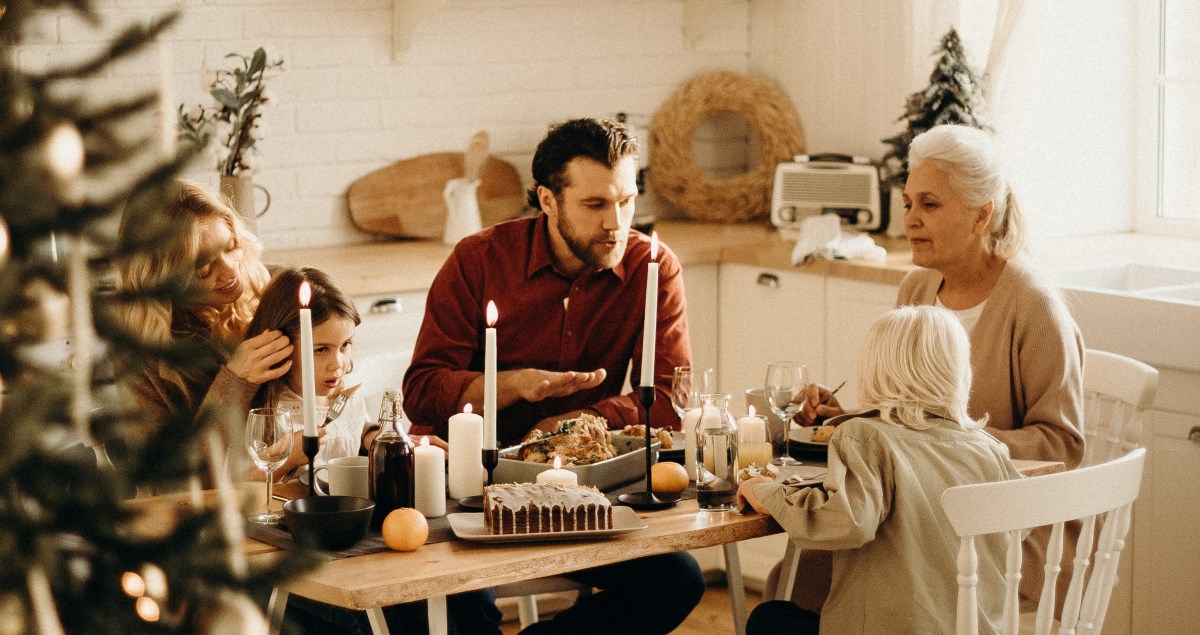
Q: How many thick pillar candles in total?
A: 5